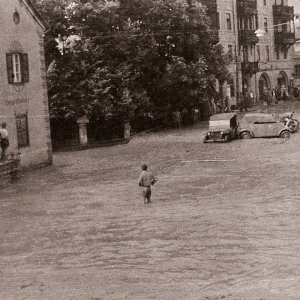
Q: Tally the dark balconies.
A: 5